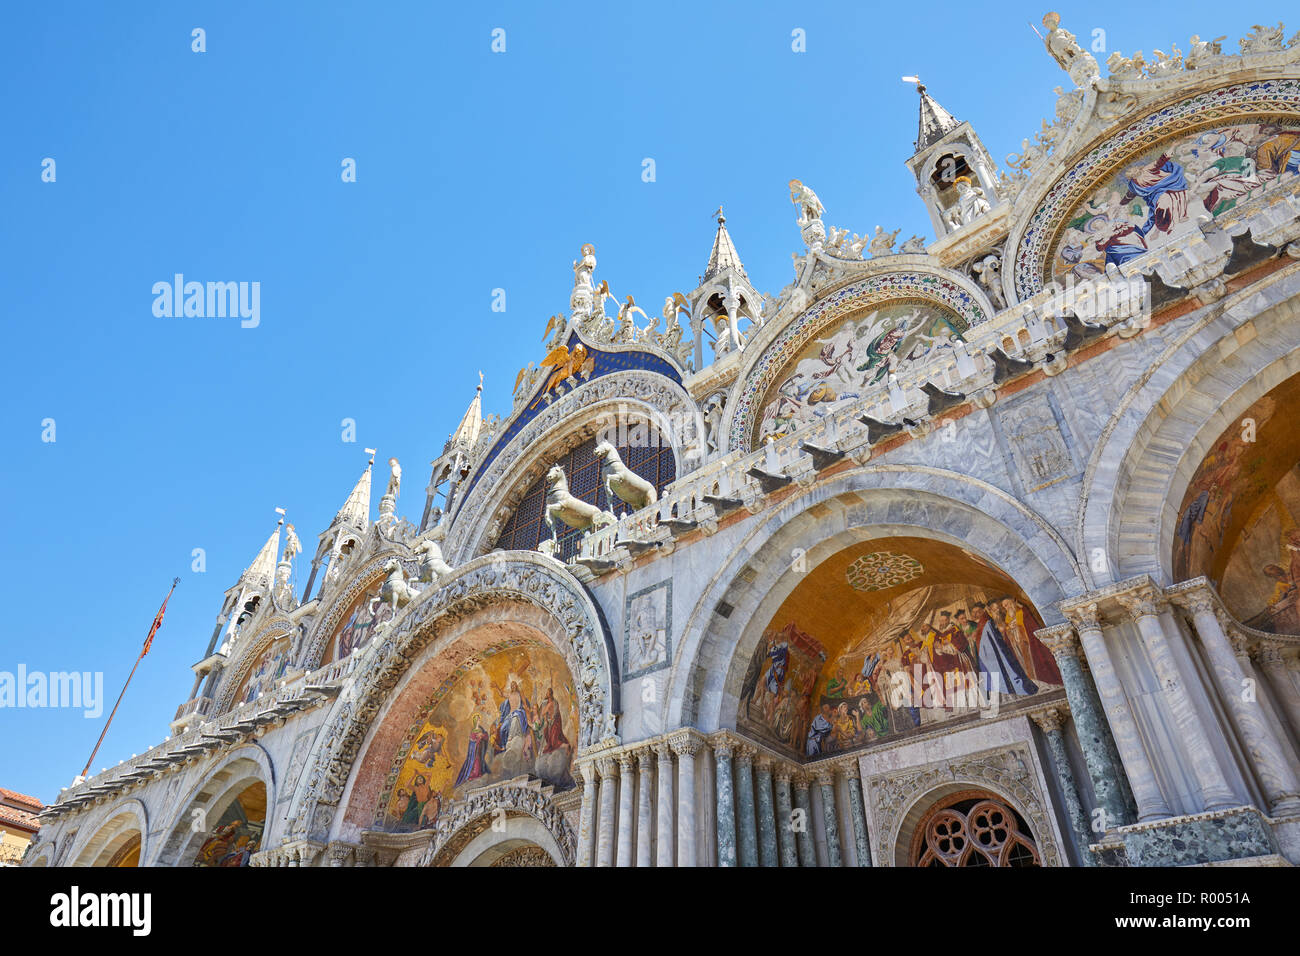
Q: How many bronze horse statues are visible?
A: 4